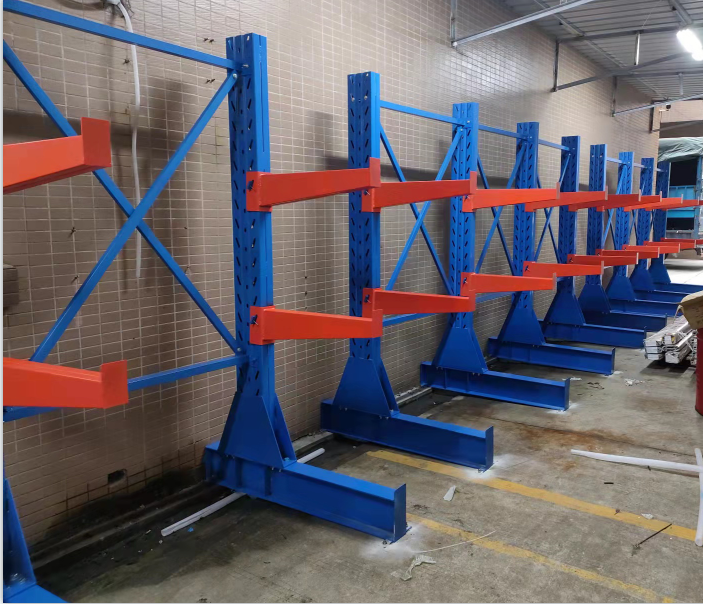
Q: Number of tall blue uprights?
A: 9